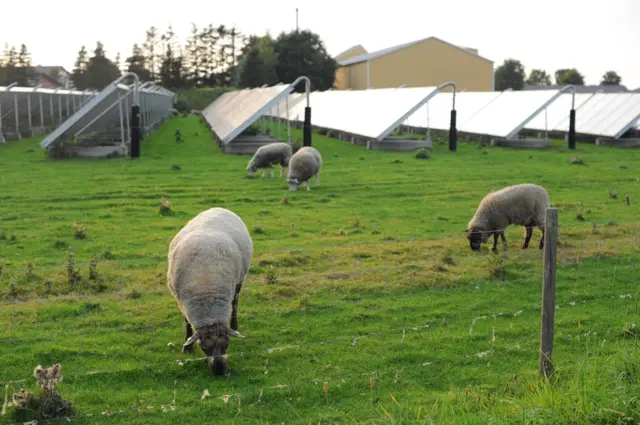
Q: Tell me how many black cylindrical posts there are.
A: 4